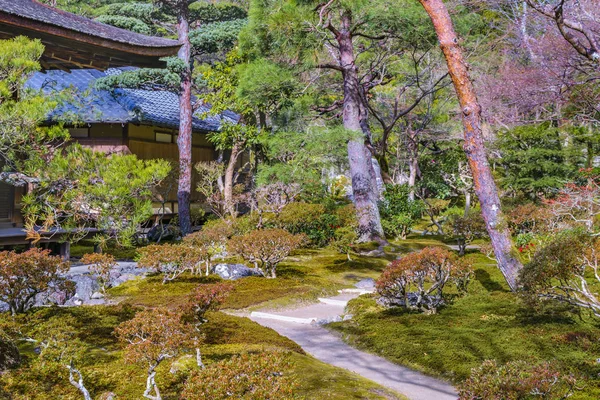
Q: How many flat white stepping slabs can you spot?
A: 3